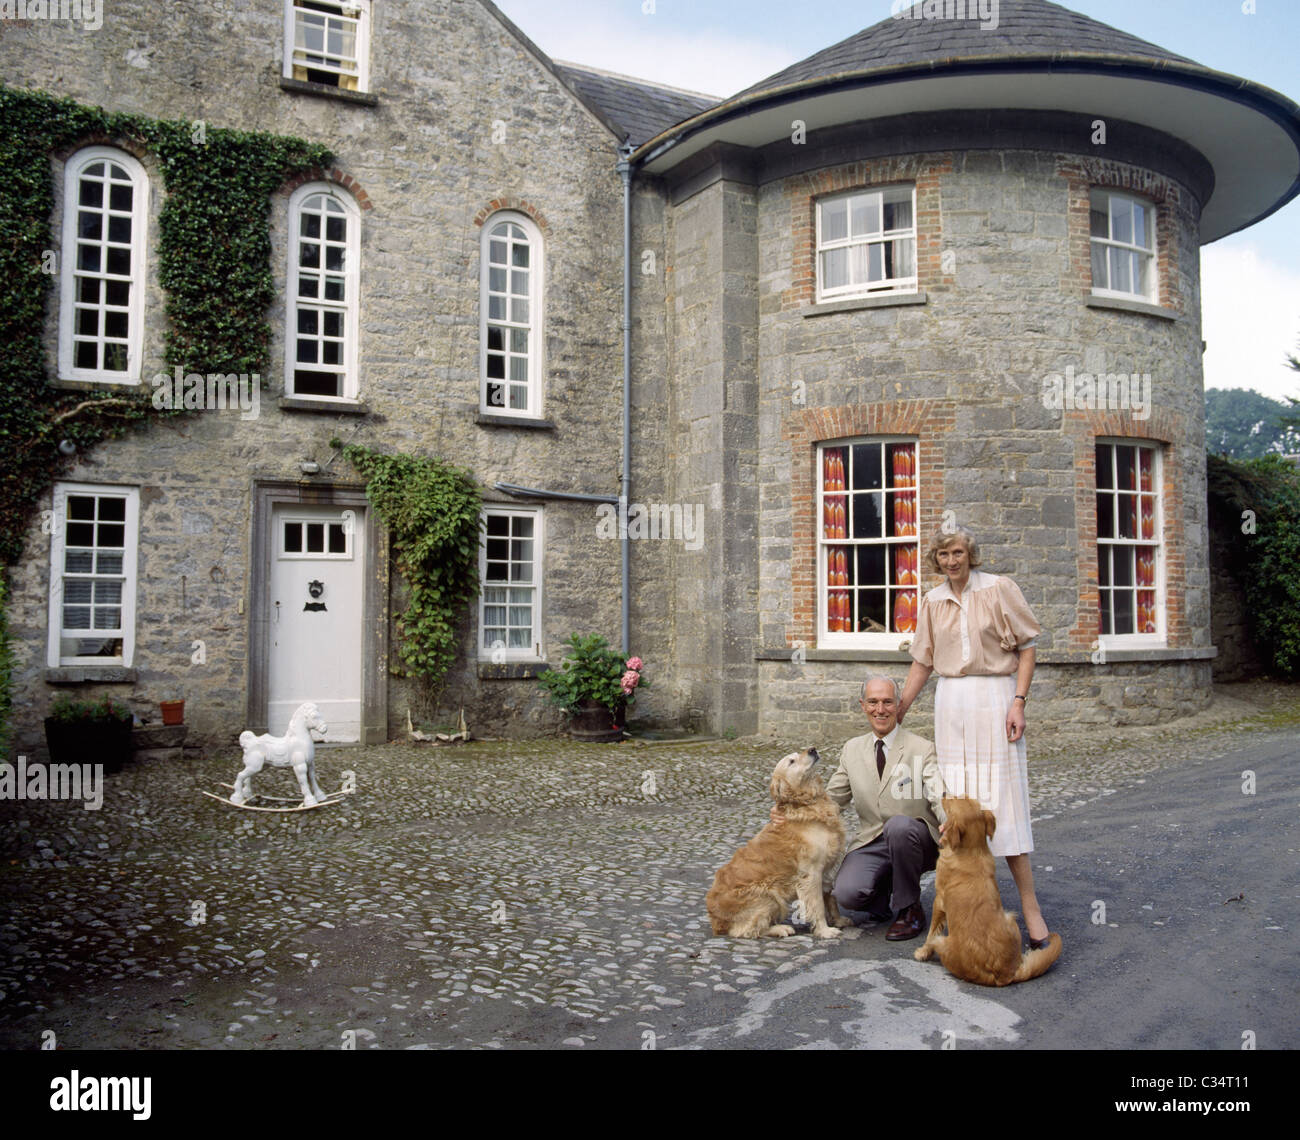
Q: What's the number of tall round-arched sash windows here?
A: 3